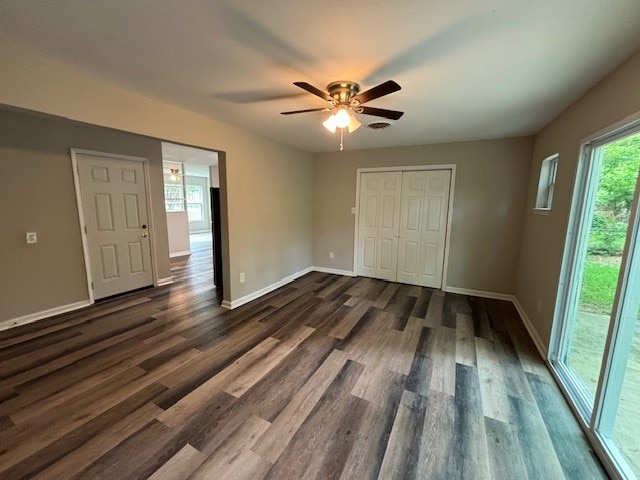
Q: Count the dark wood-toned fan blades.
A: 4